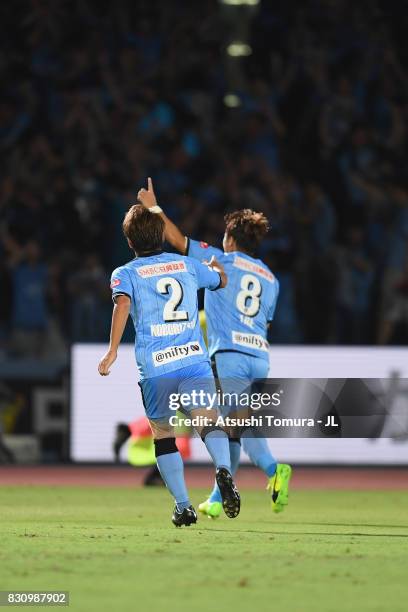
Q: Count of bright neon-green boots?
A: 2